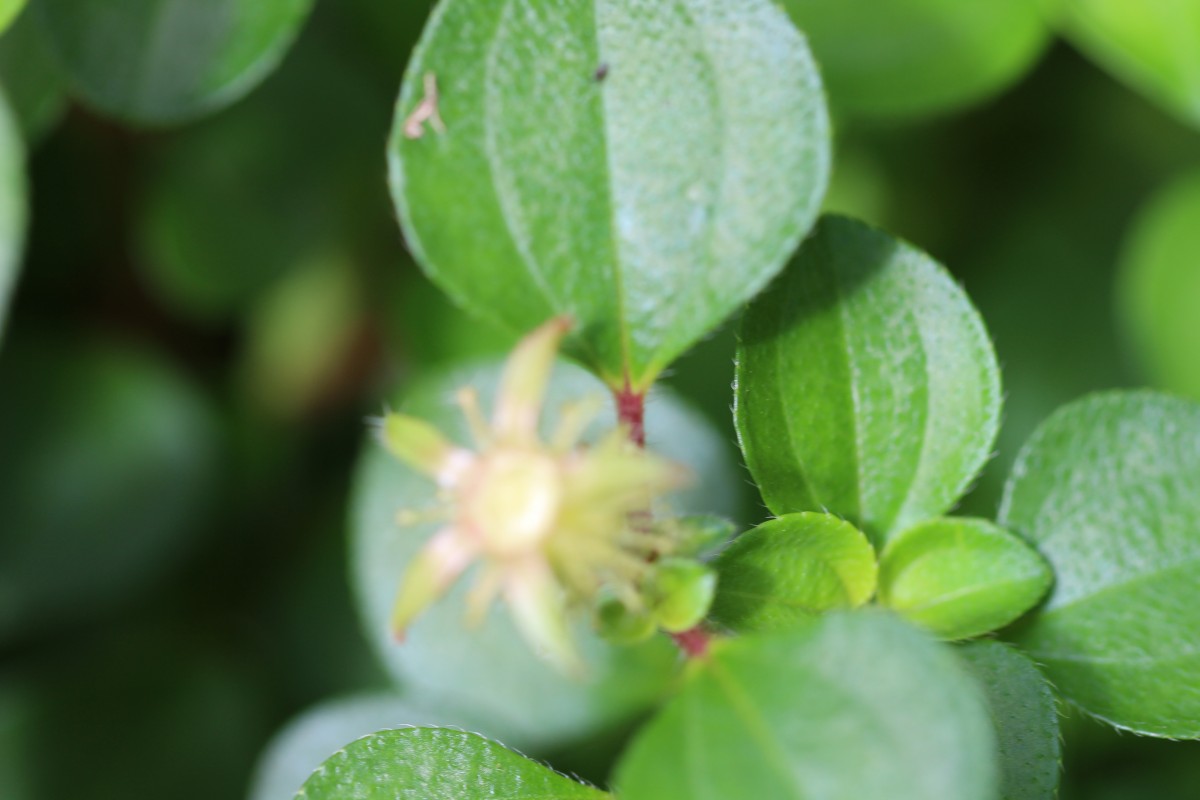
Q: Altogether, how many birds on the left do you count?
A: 0